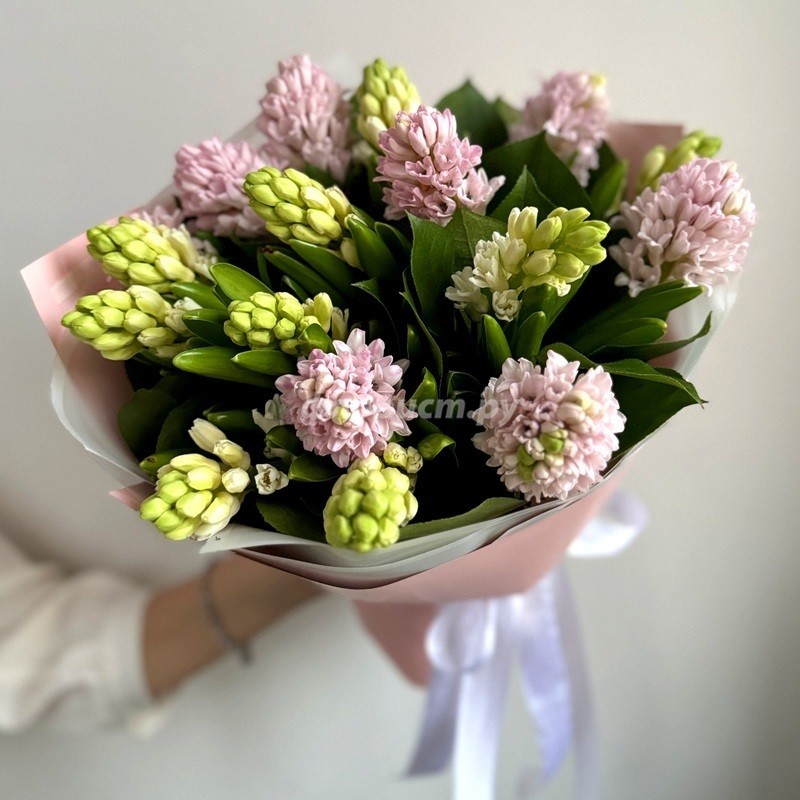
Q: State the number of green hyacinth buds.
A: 9